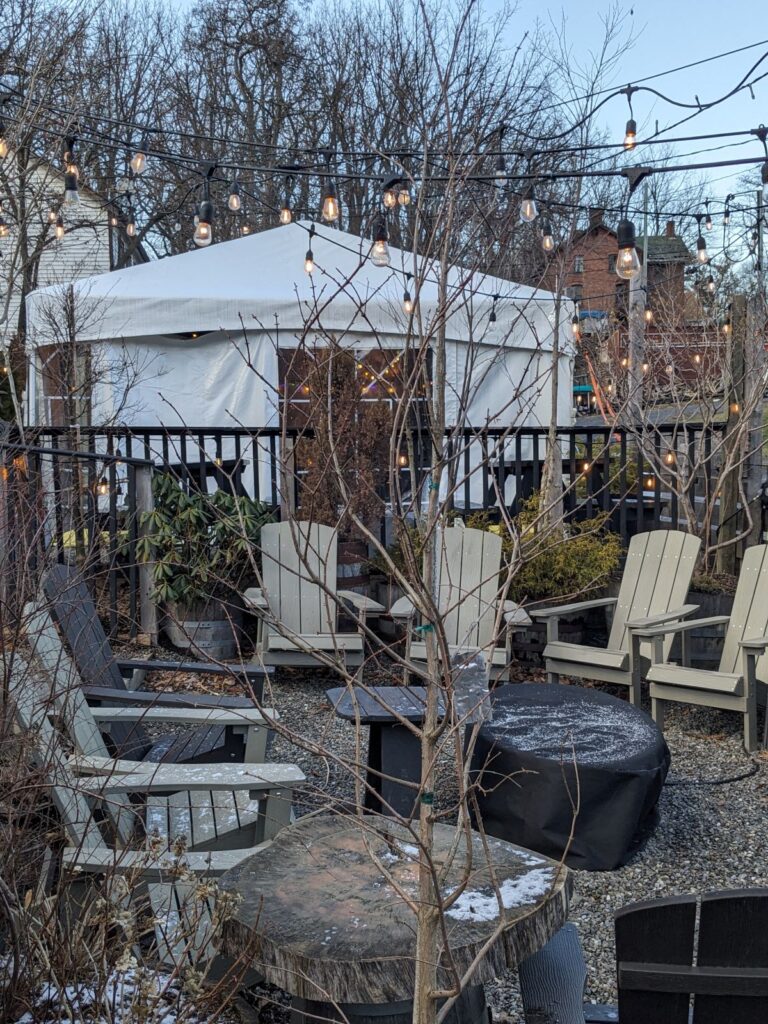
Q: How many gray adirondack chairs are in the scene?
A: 6